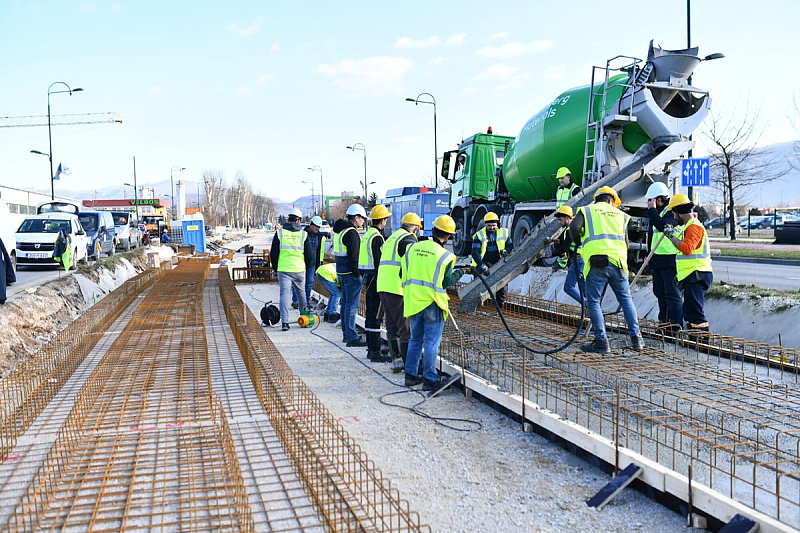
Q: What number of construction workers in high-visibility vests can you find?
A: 13